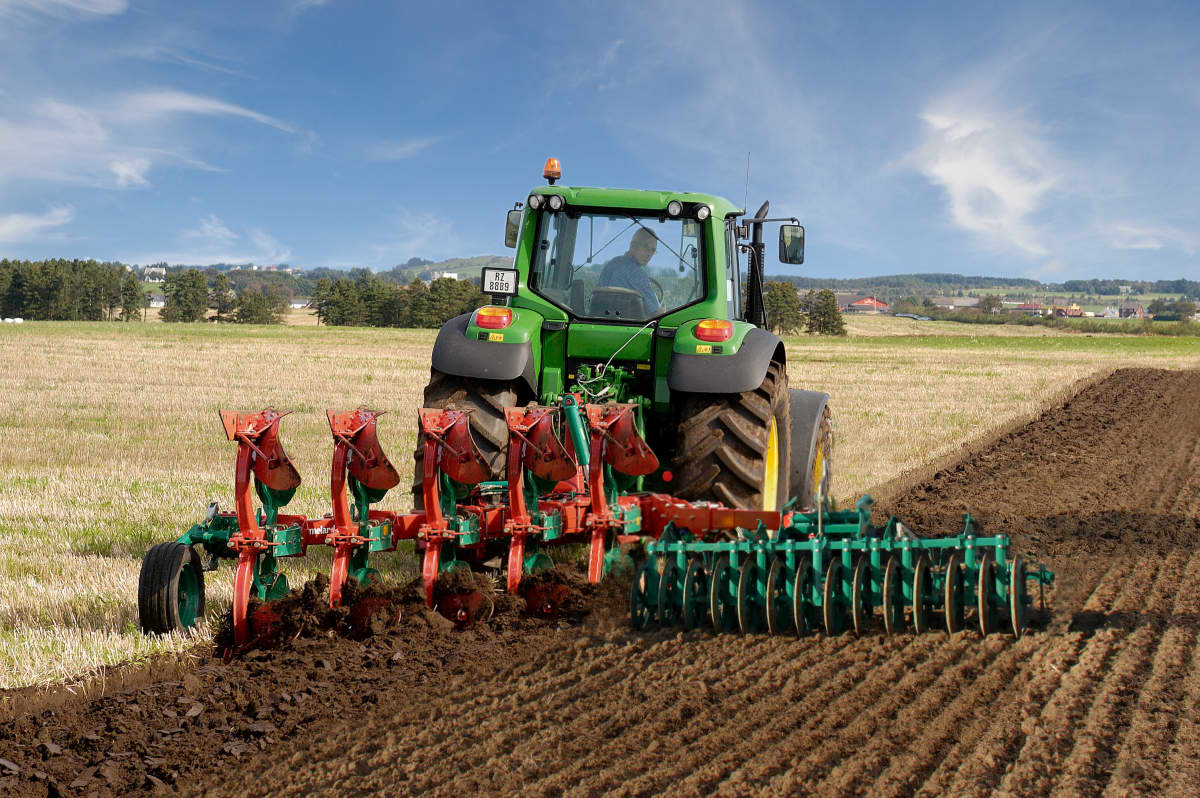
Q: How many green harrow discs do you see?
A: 14